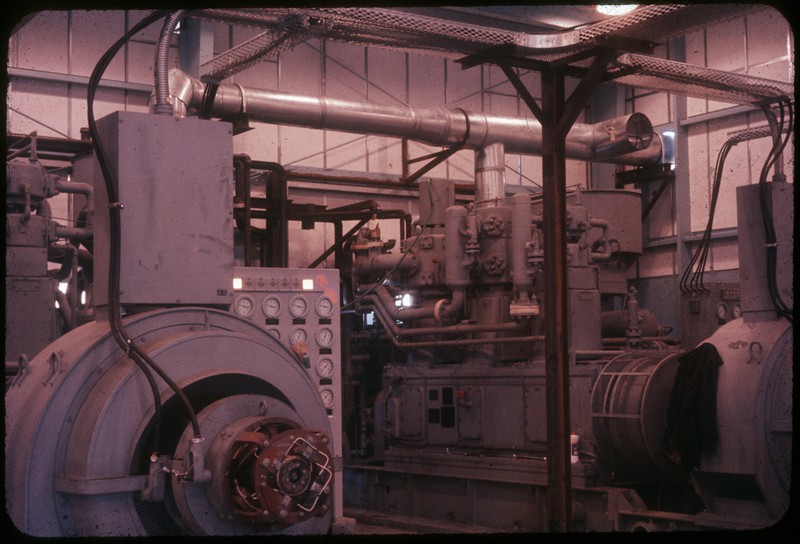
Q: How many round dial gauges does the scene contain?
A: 11